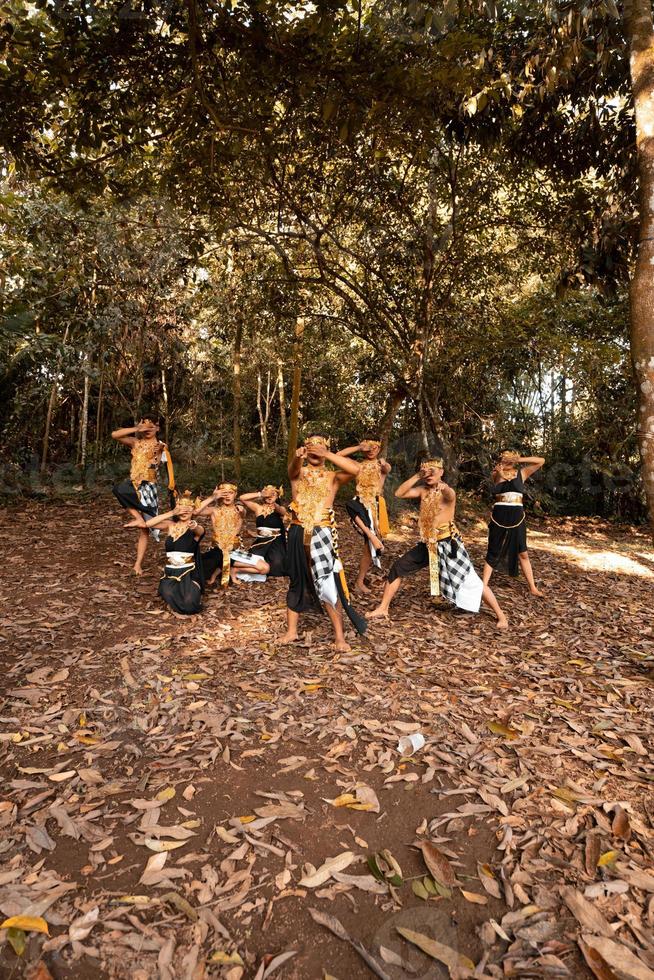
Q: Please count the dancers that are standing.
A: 5